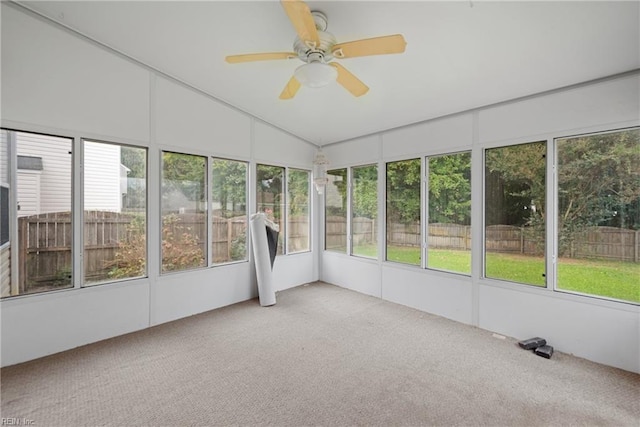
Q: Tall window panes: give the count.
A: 12